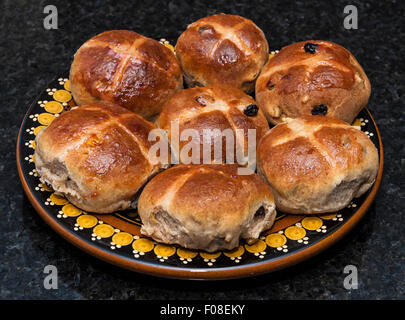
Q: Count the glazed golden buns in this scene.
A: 7